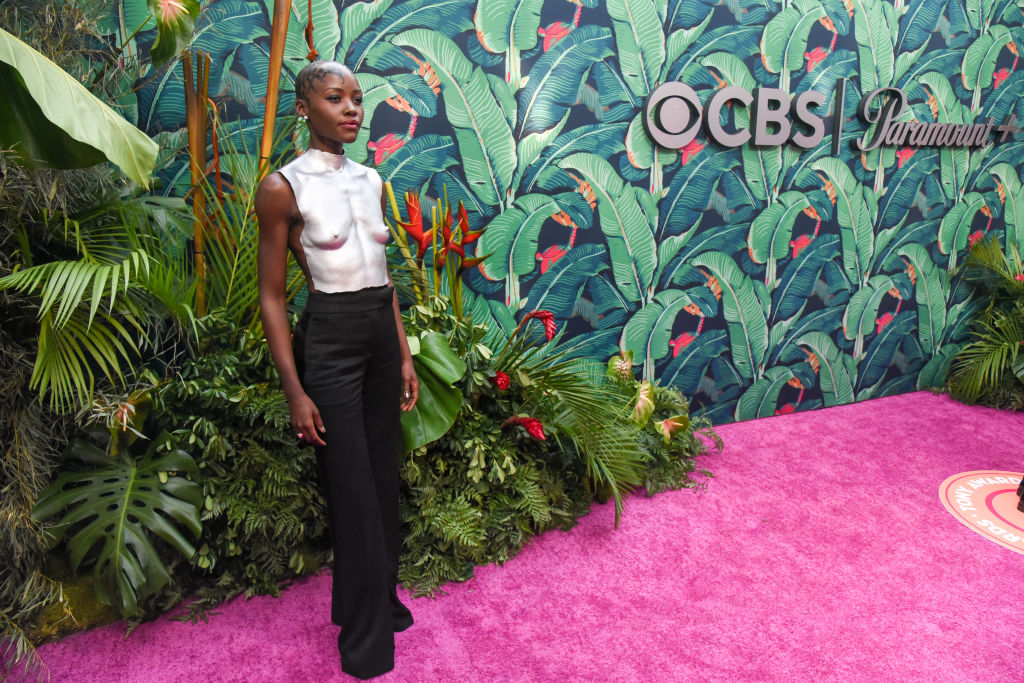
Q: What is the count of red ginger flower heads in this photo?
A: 3